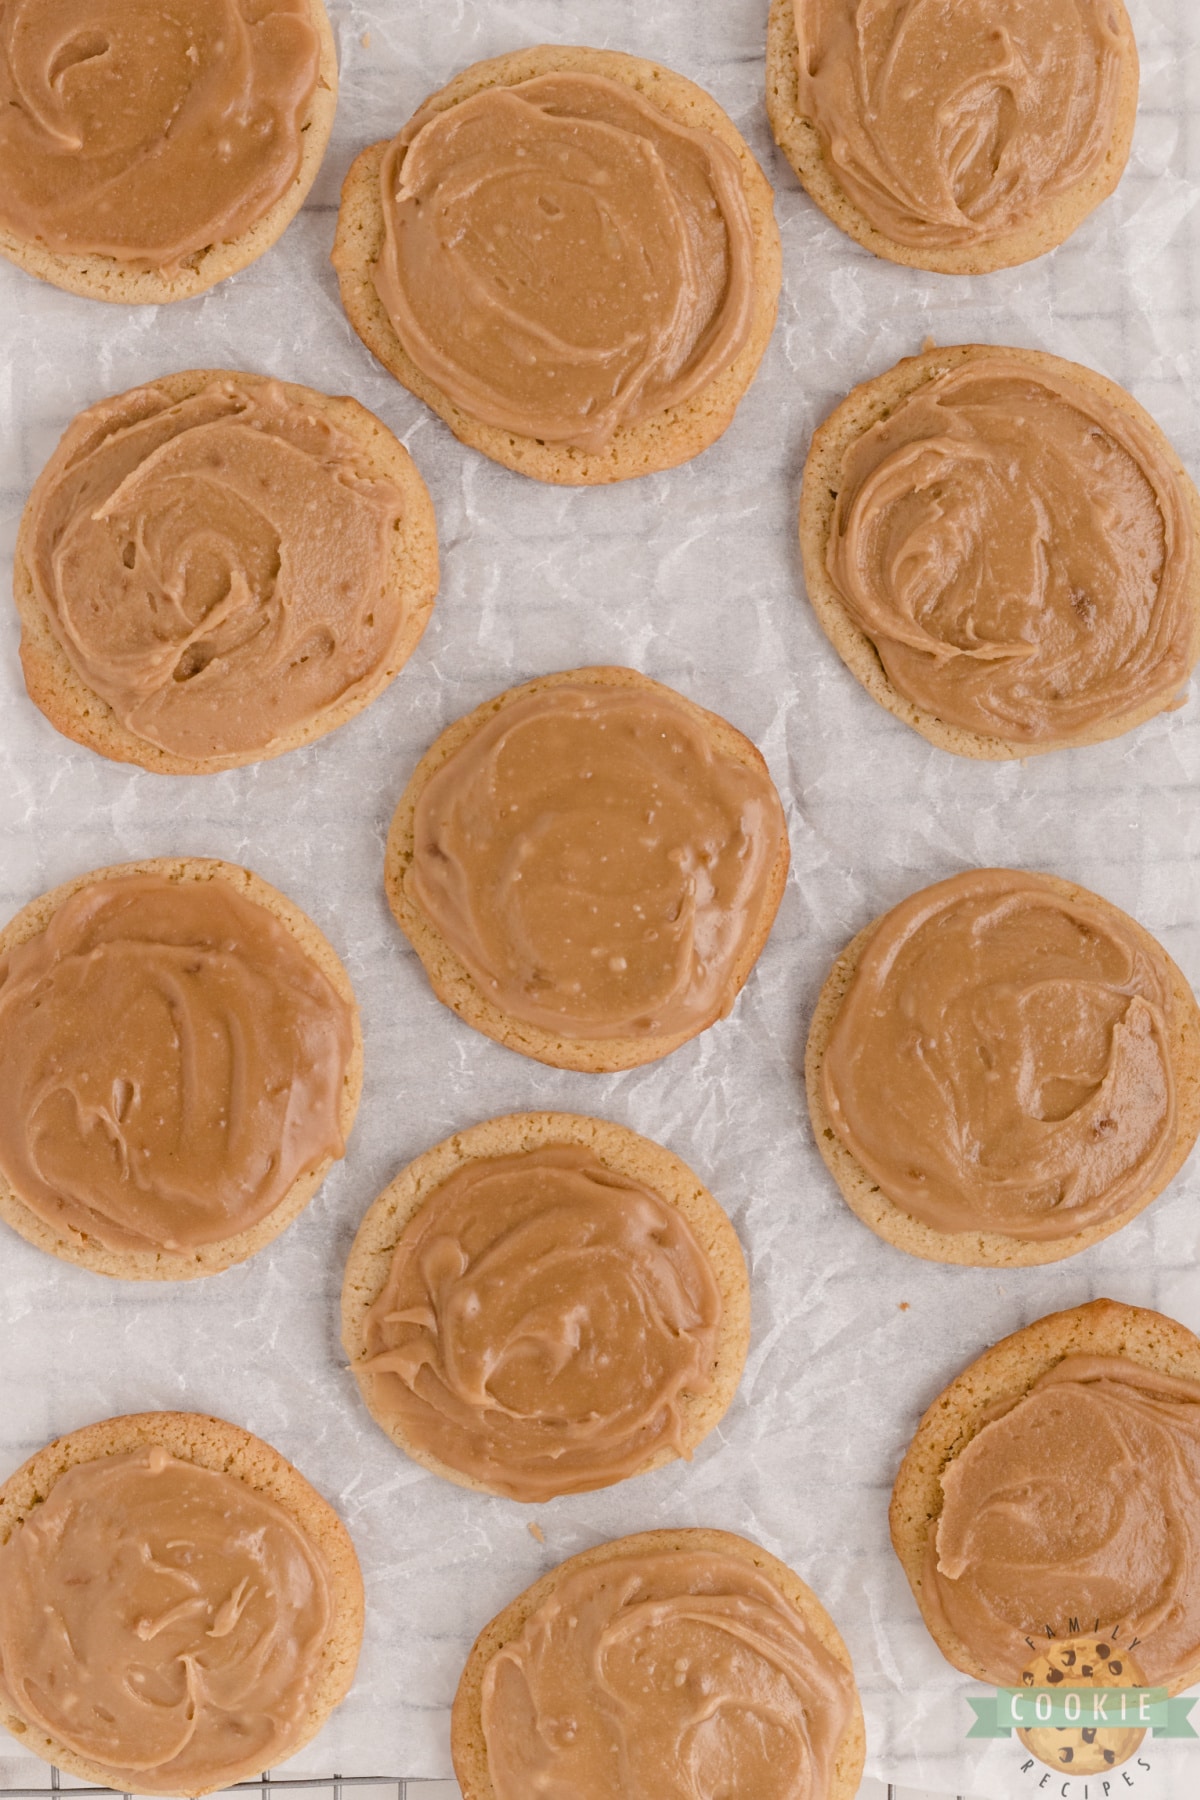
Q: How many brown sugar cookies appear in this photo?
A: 12